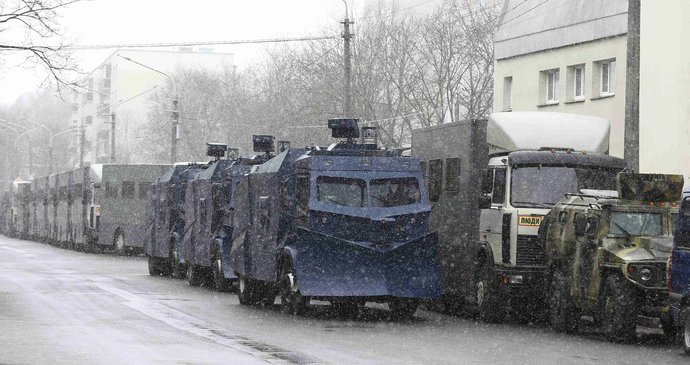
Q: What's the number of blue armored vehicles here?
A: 3